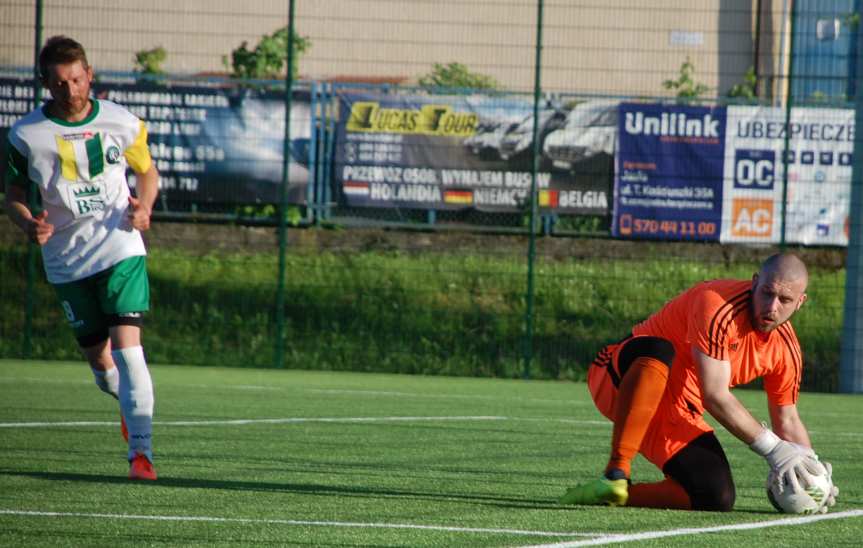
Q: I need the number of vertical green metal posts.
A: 4